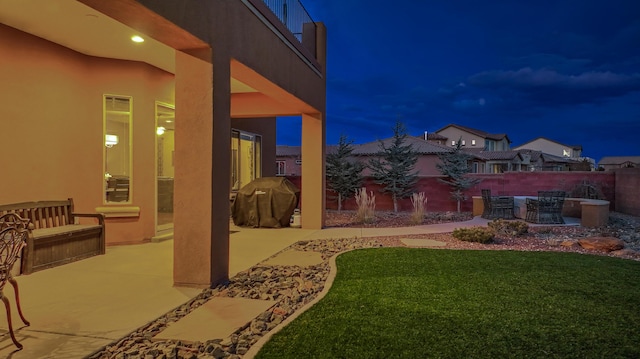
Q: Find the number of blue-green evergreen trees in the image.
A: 3